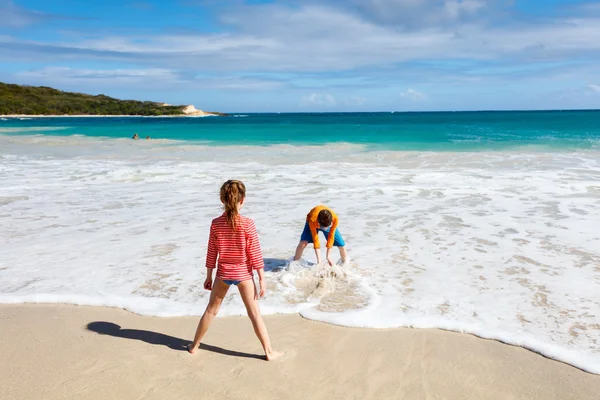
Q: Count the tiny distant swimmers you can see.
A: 2